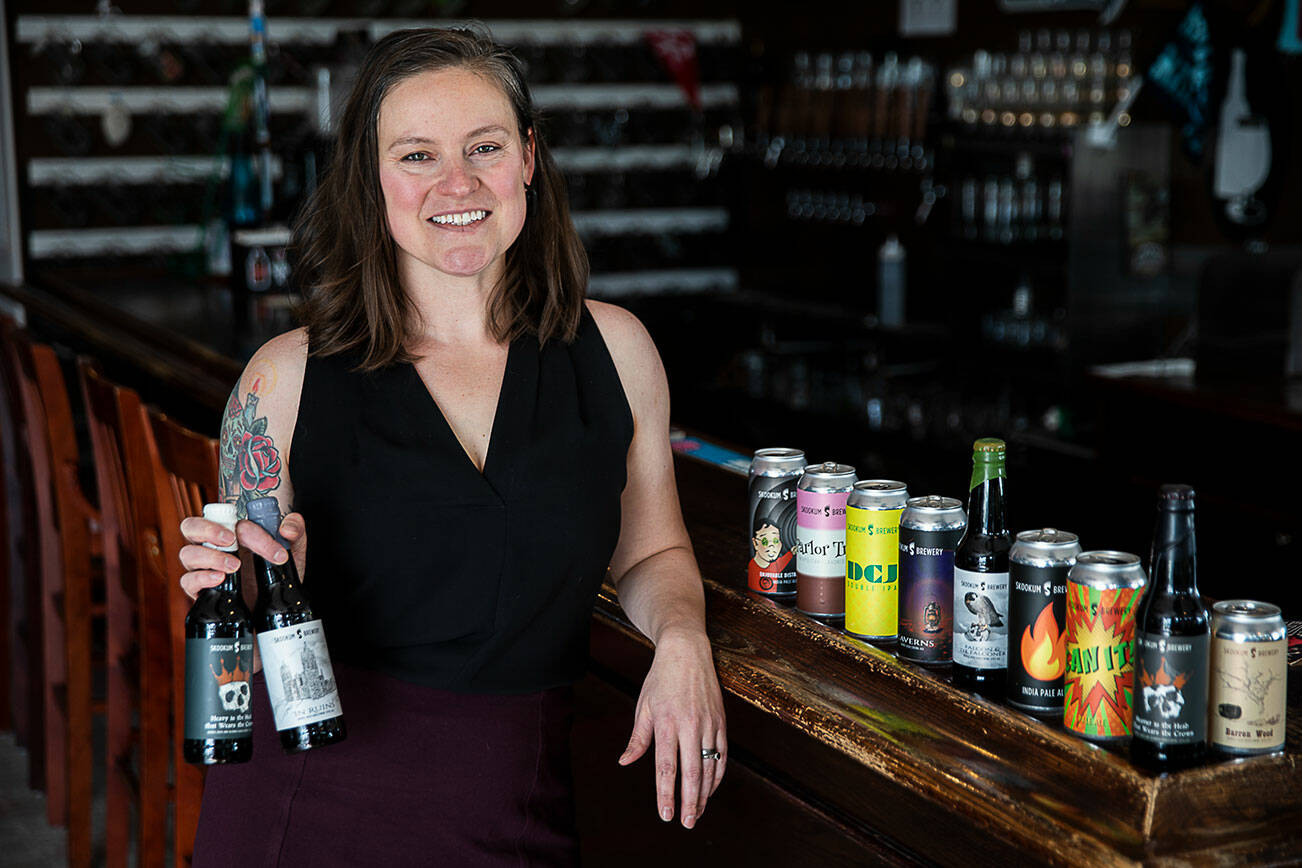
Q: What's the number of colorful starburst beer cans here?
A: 1